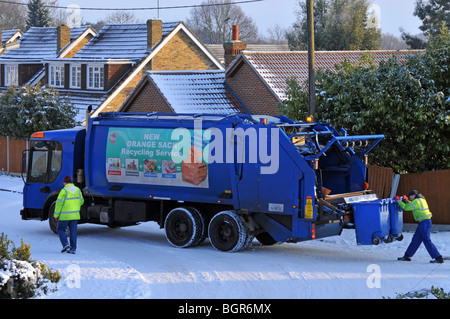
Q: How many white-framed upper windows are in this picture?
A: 4